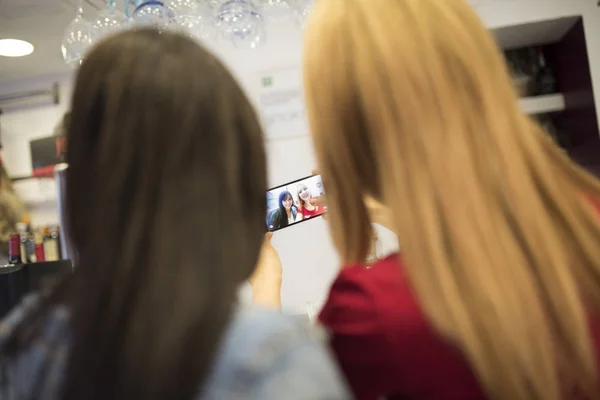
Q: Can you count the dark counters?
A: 1